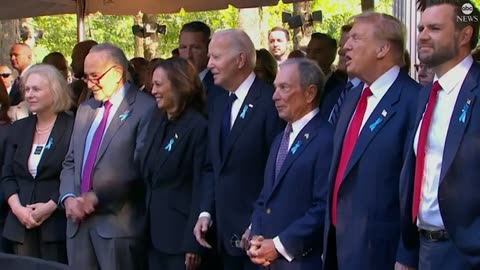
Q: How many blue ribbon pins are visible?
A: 7